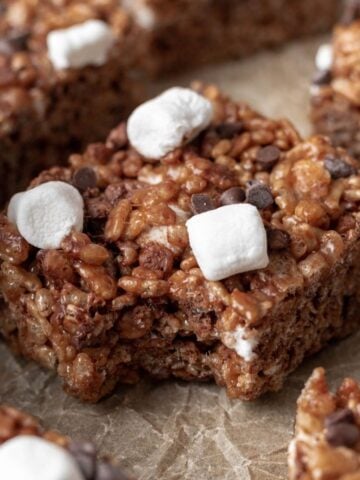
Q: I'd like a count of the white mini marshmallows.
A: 6